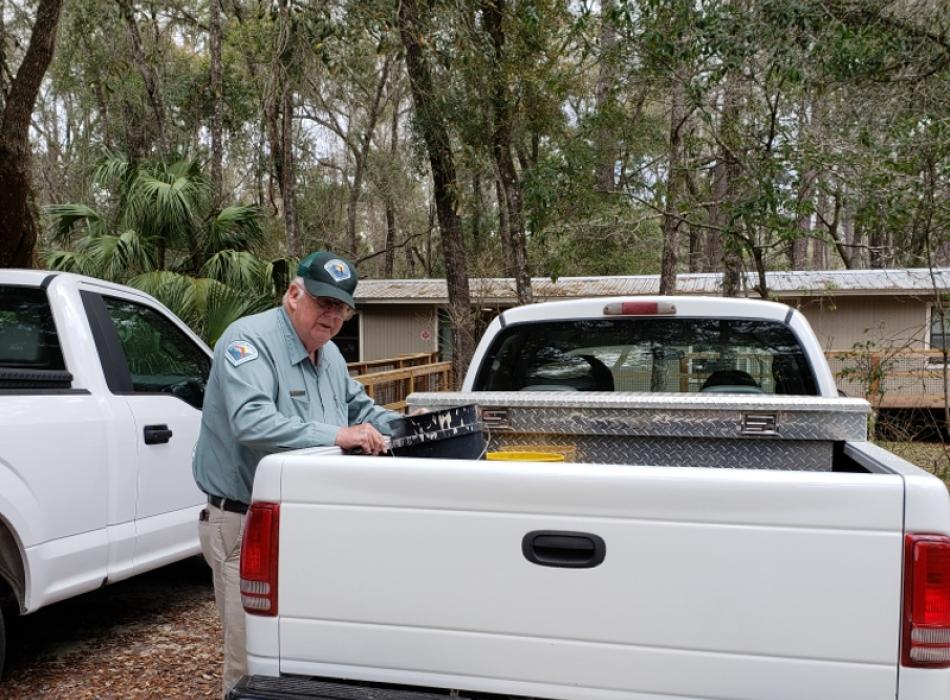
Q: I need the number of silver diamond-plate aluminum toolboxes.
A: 1